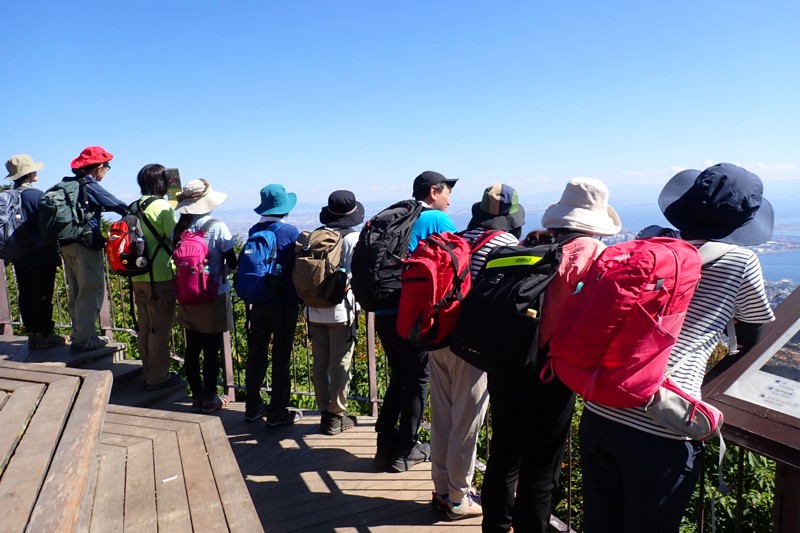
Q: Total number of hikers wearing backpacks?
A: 10